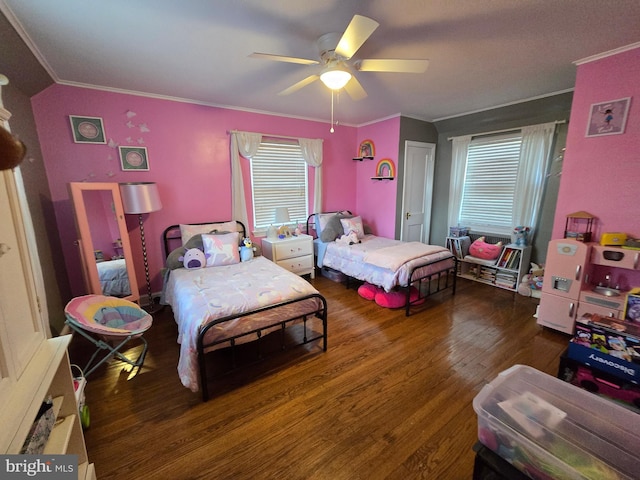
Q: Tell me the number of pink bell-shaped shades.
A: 0